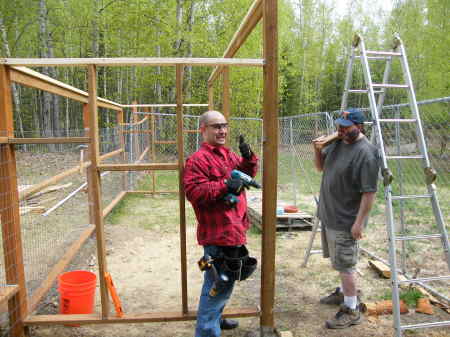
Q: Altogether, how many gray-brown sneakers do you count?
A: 2